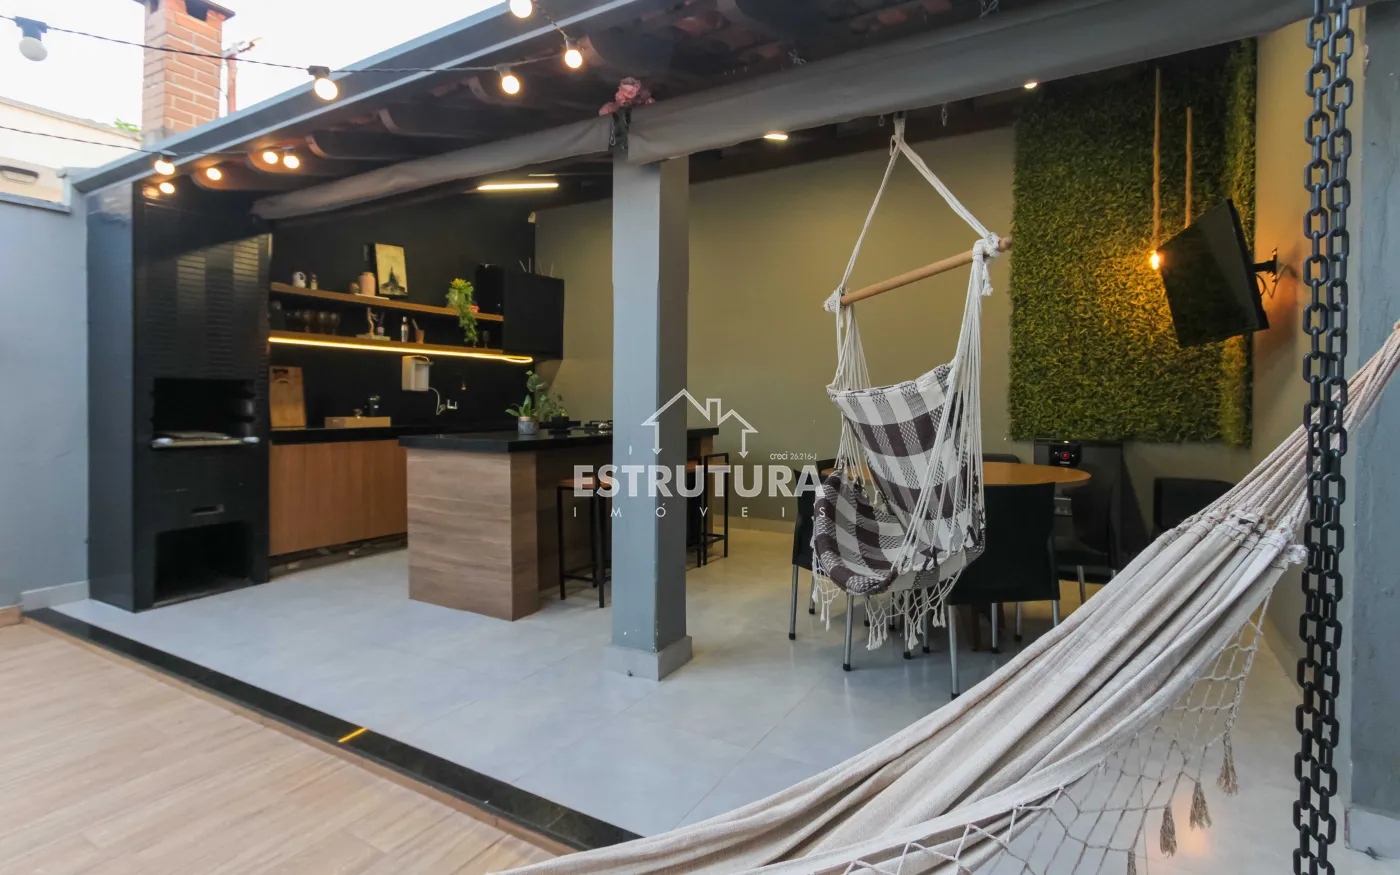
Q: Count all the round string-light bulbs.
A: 10